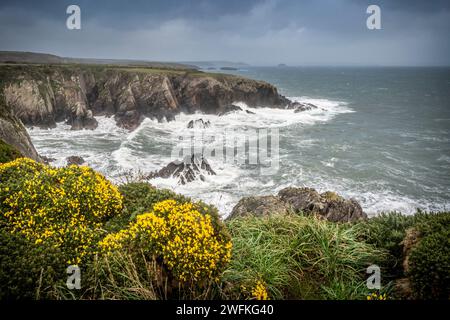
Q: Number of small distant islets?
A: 3